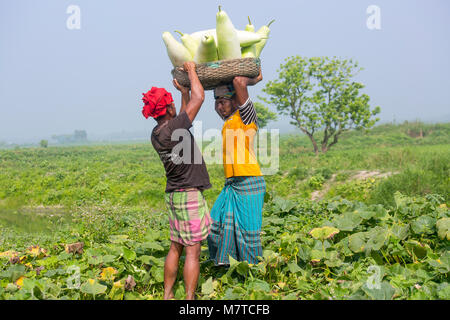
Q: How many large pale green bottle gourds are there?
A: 7